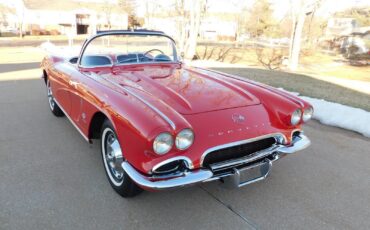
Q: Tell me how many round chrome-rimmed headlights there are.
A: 4